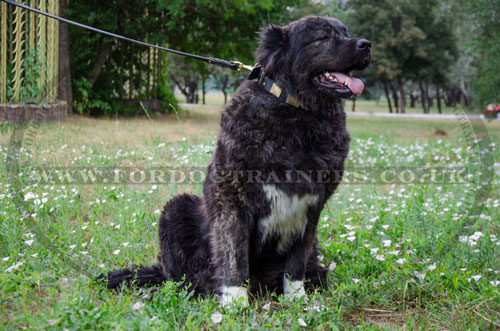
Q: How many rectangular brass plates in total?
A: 2